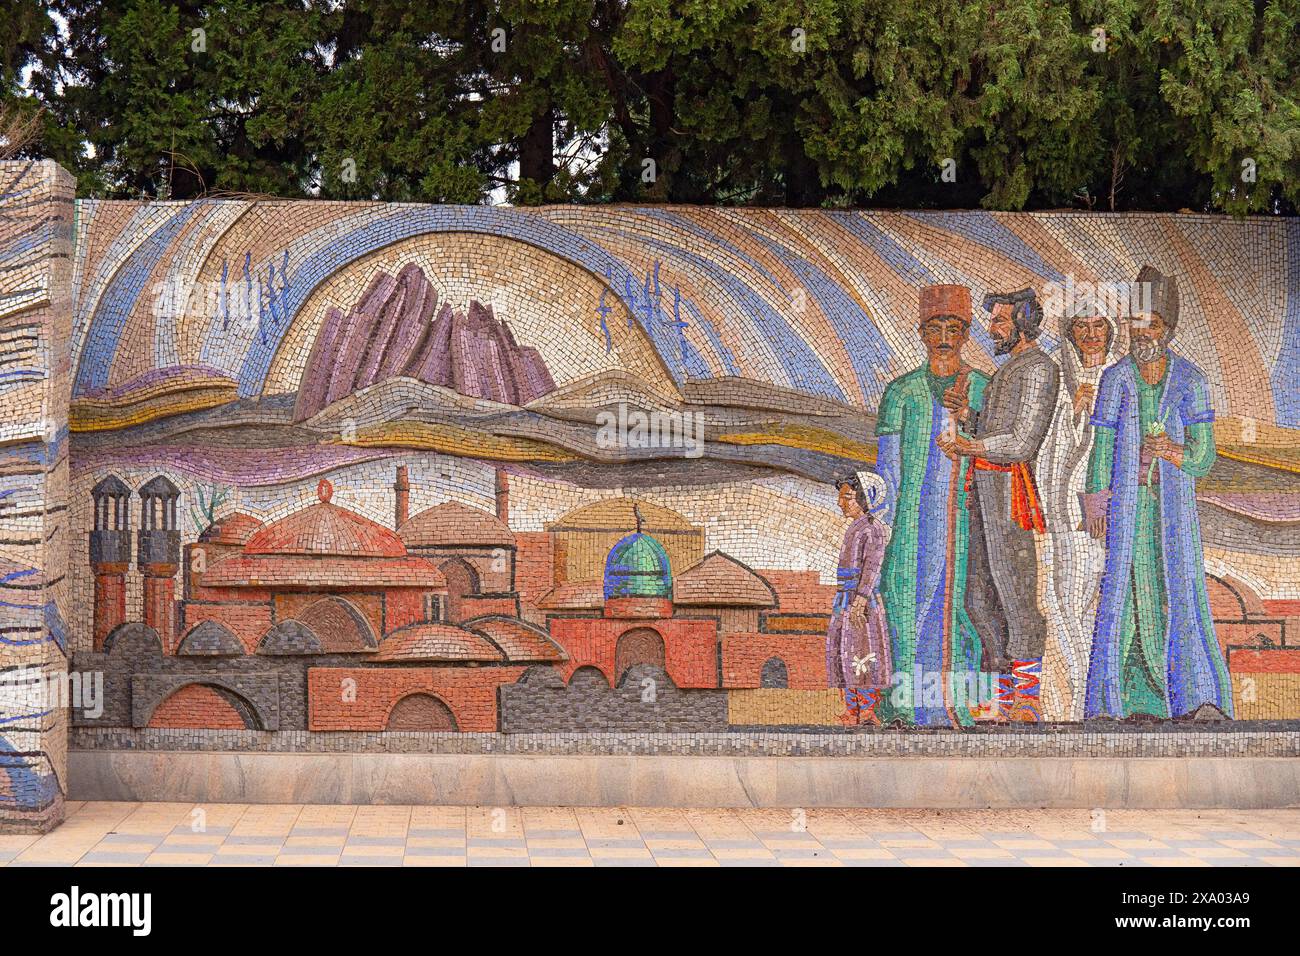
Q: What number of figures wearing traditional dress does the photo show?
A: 5